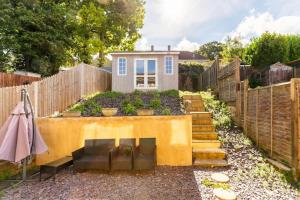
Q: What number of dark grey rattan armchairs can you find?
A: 2